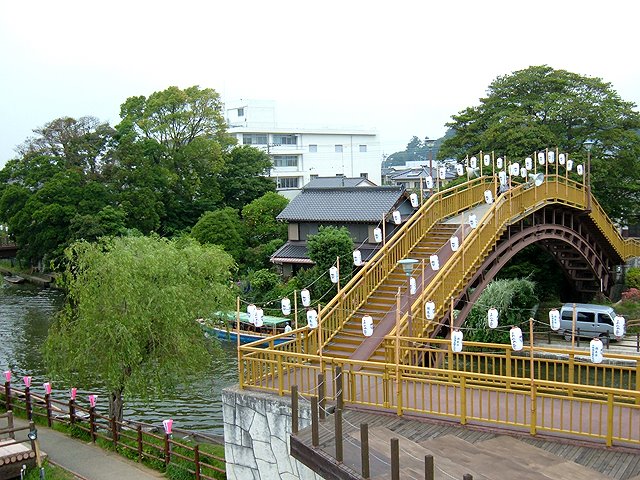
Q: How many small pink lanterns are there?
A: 6